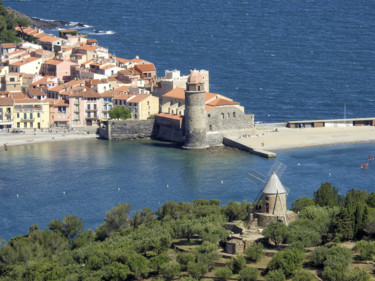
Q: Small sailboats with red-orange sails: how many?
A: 3